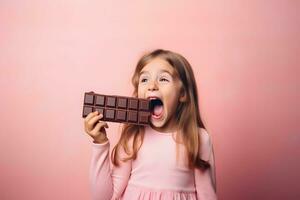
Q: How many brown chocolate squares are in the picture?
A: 12